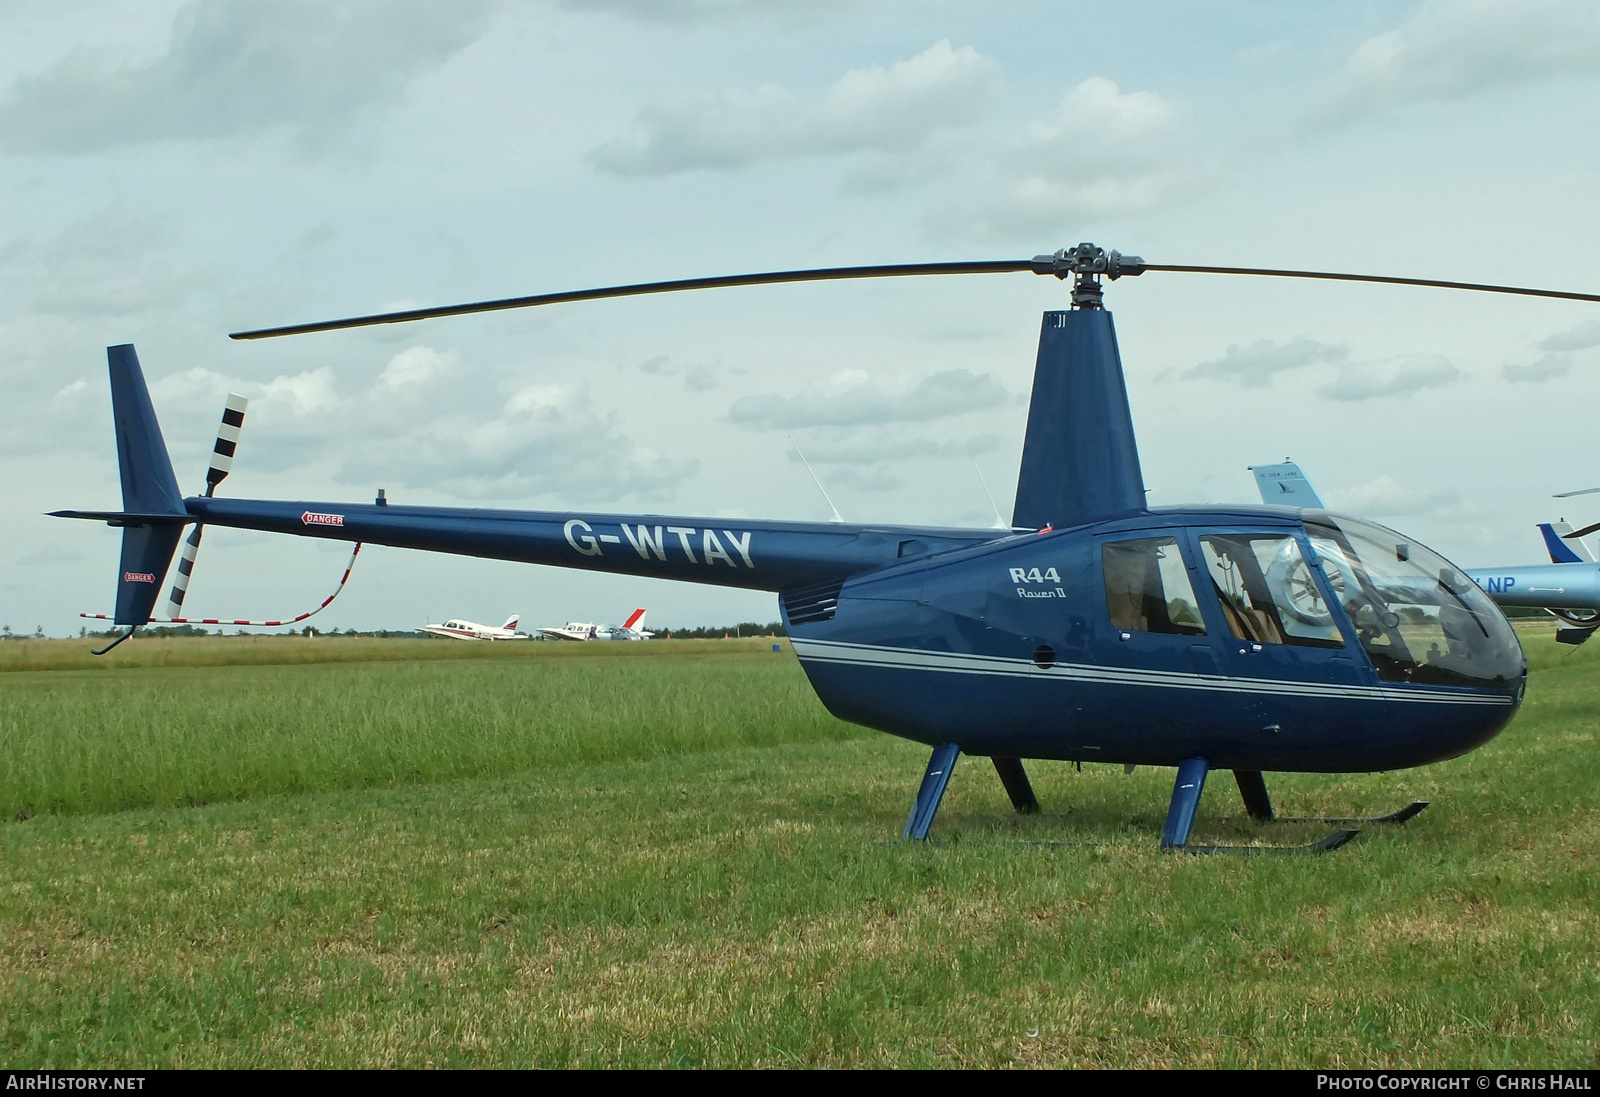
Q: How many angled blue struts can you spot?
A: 4